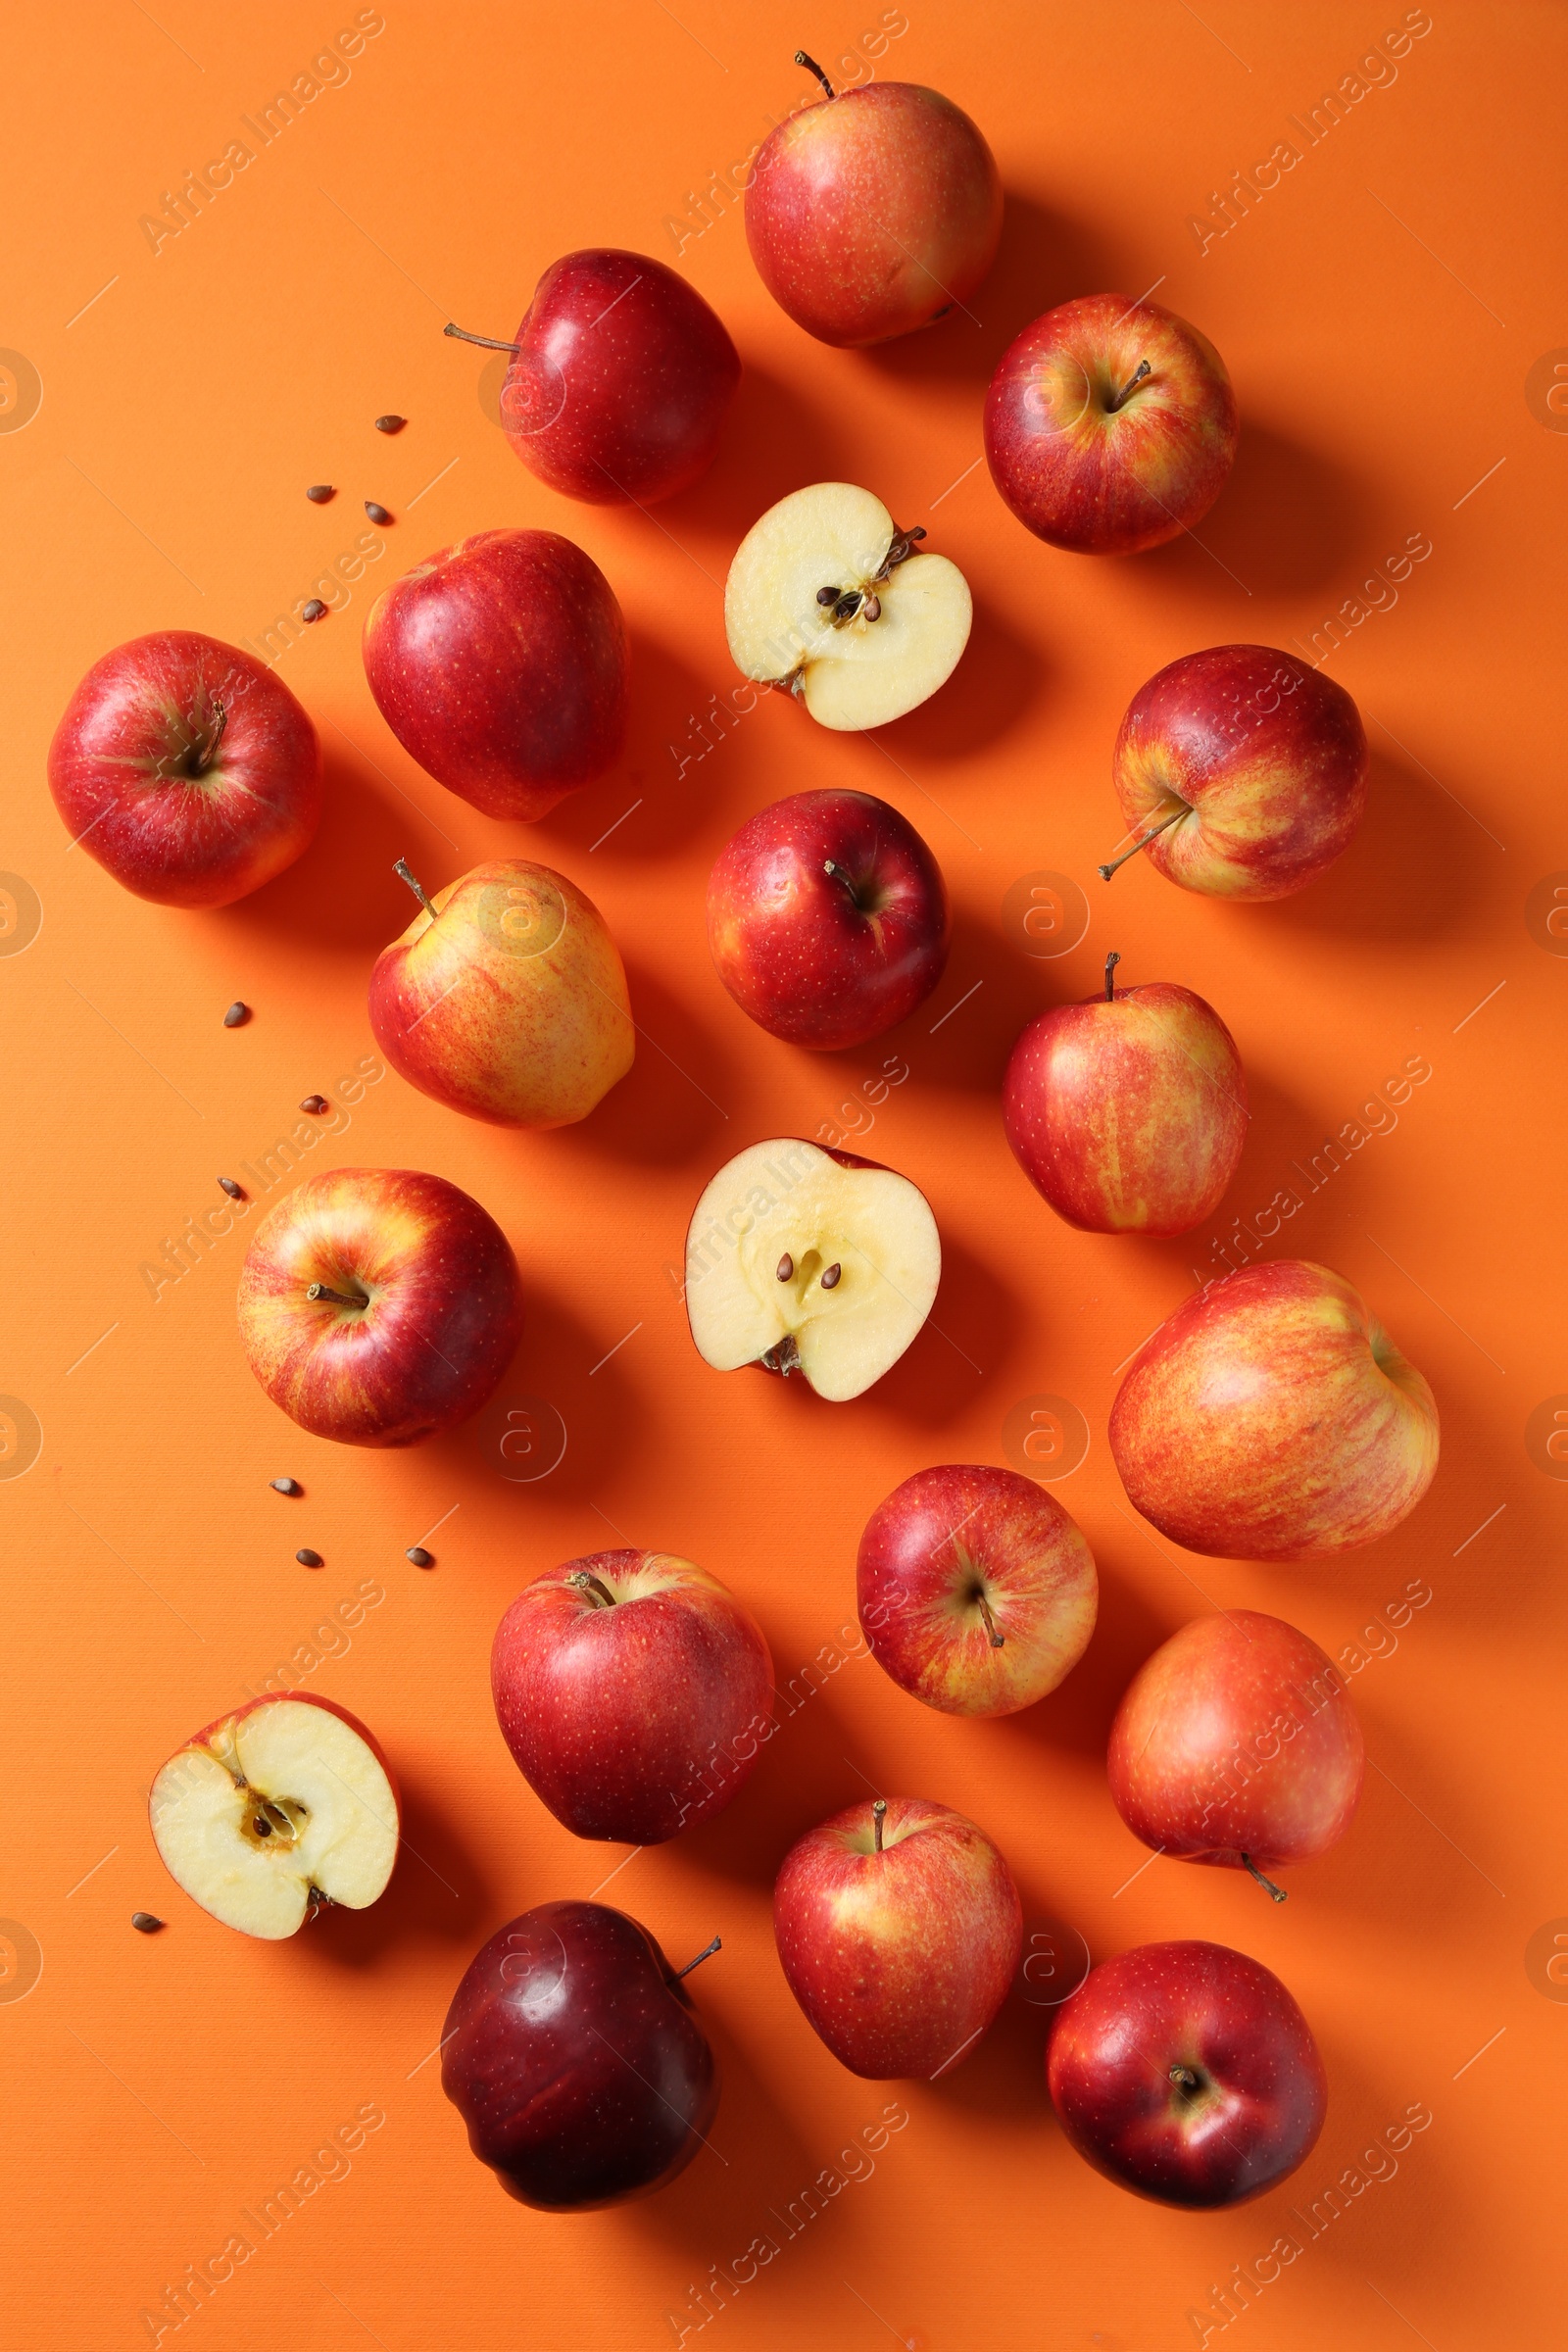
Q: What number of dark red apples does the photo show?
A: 1